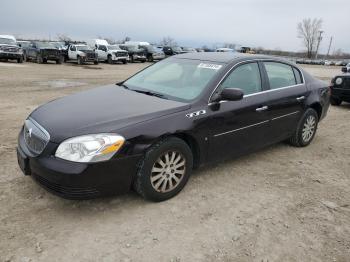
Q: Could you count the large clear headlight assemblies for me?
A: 1